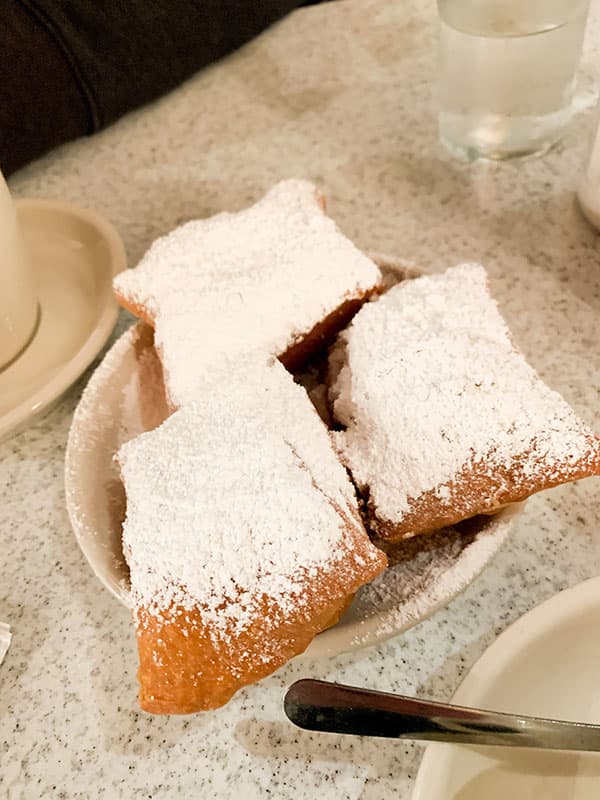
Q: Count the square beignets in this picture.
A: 3